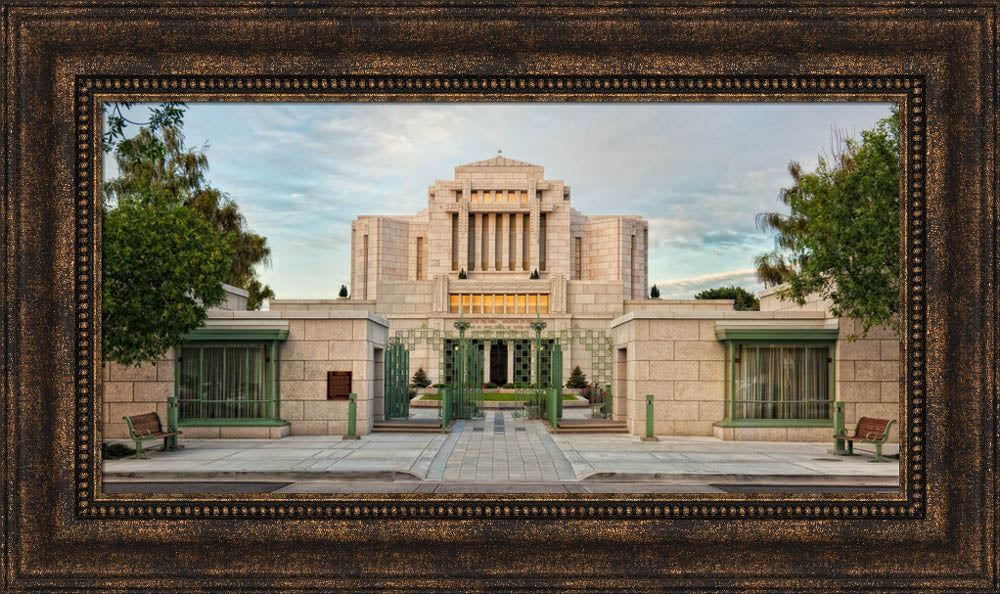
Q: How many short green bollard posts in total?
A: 4